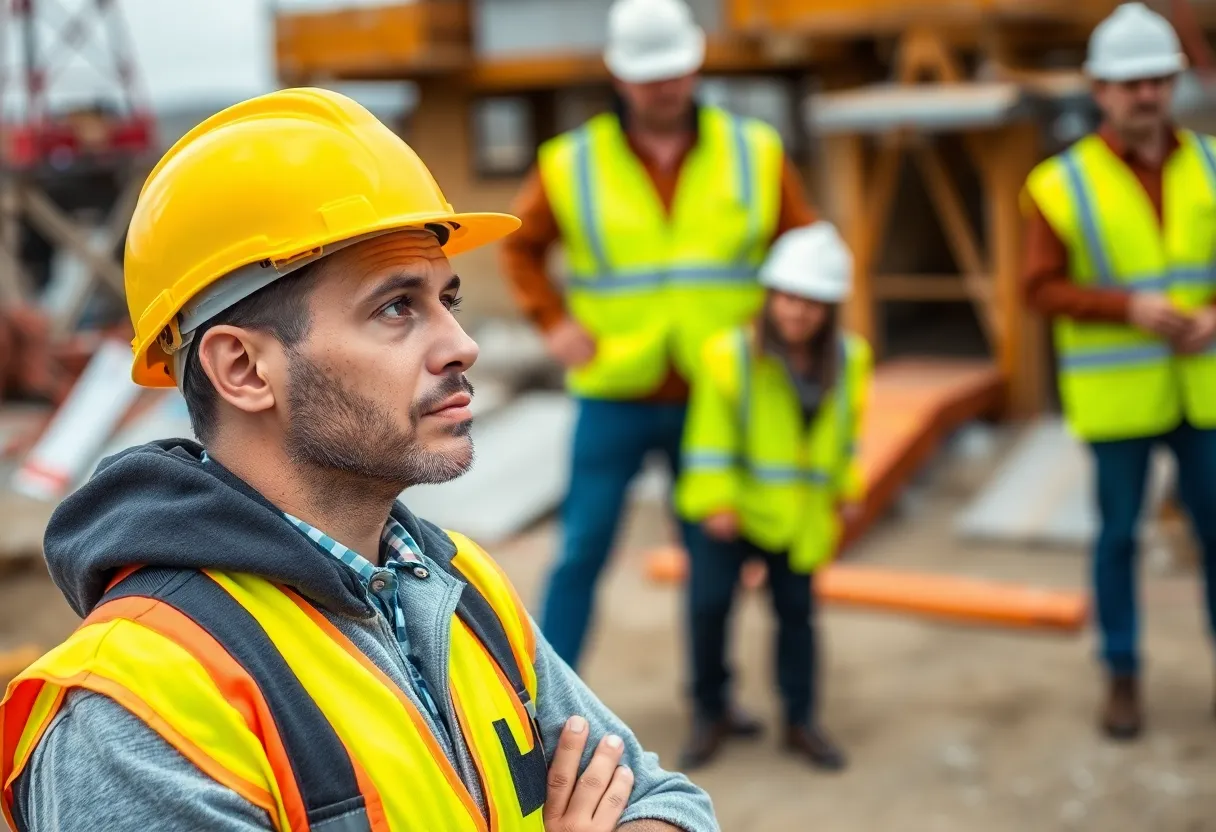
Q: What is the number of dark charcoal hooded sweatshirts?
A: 1